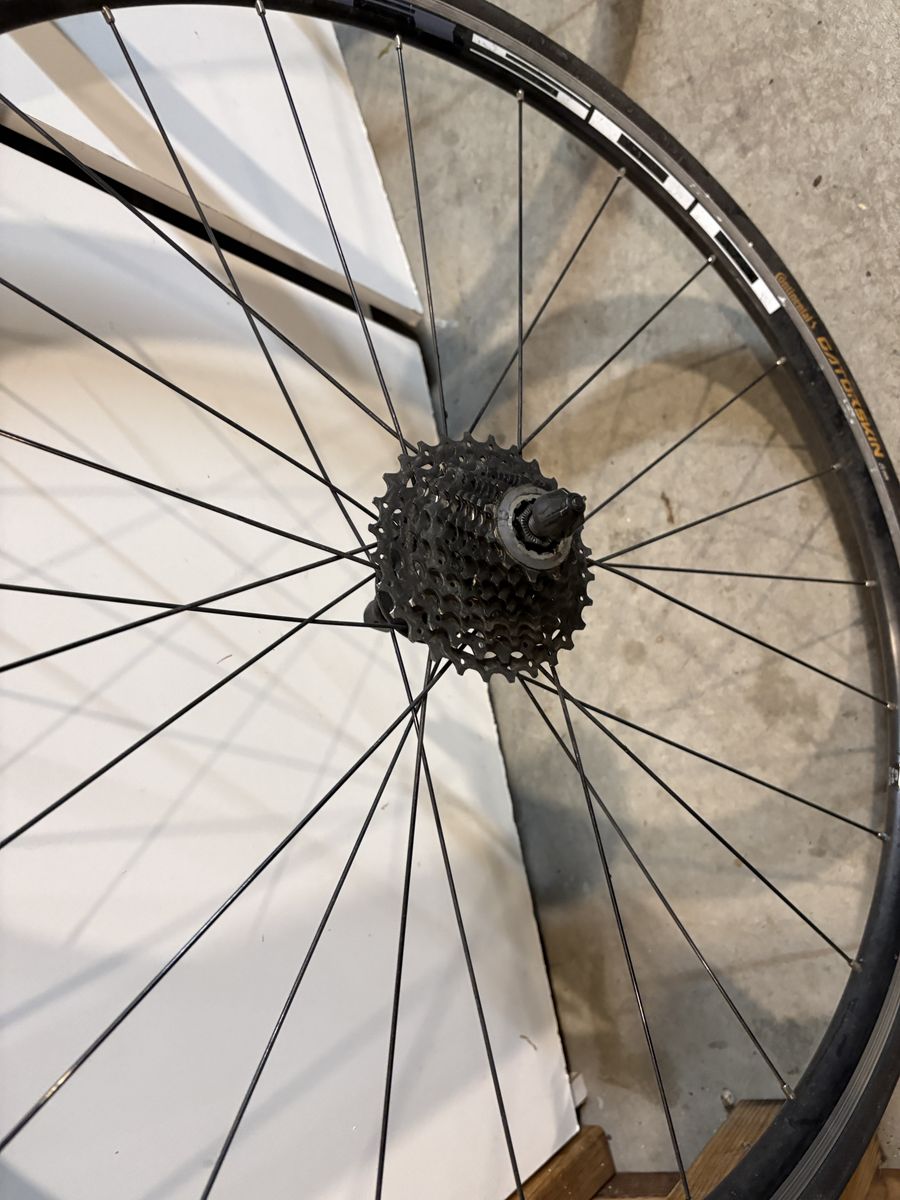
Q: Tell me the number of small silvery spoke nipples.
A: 13